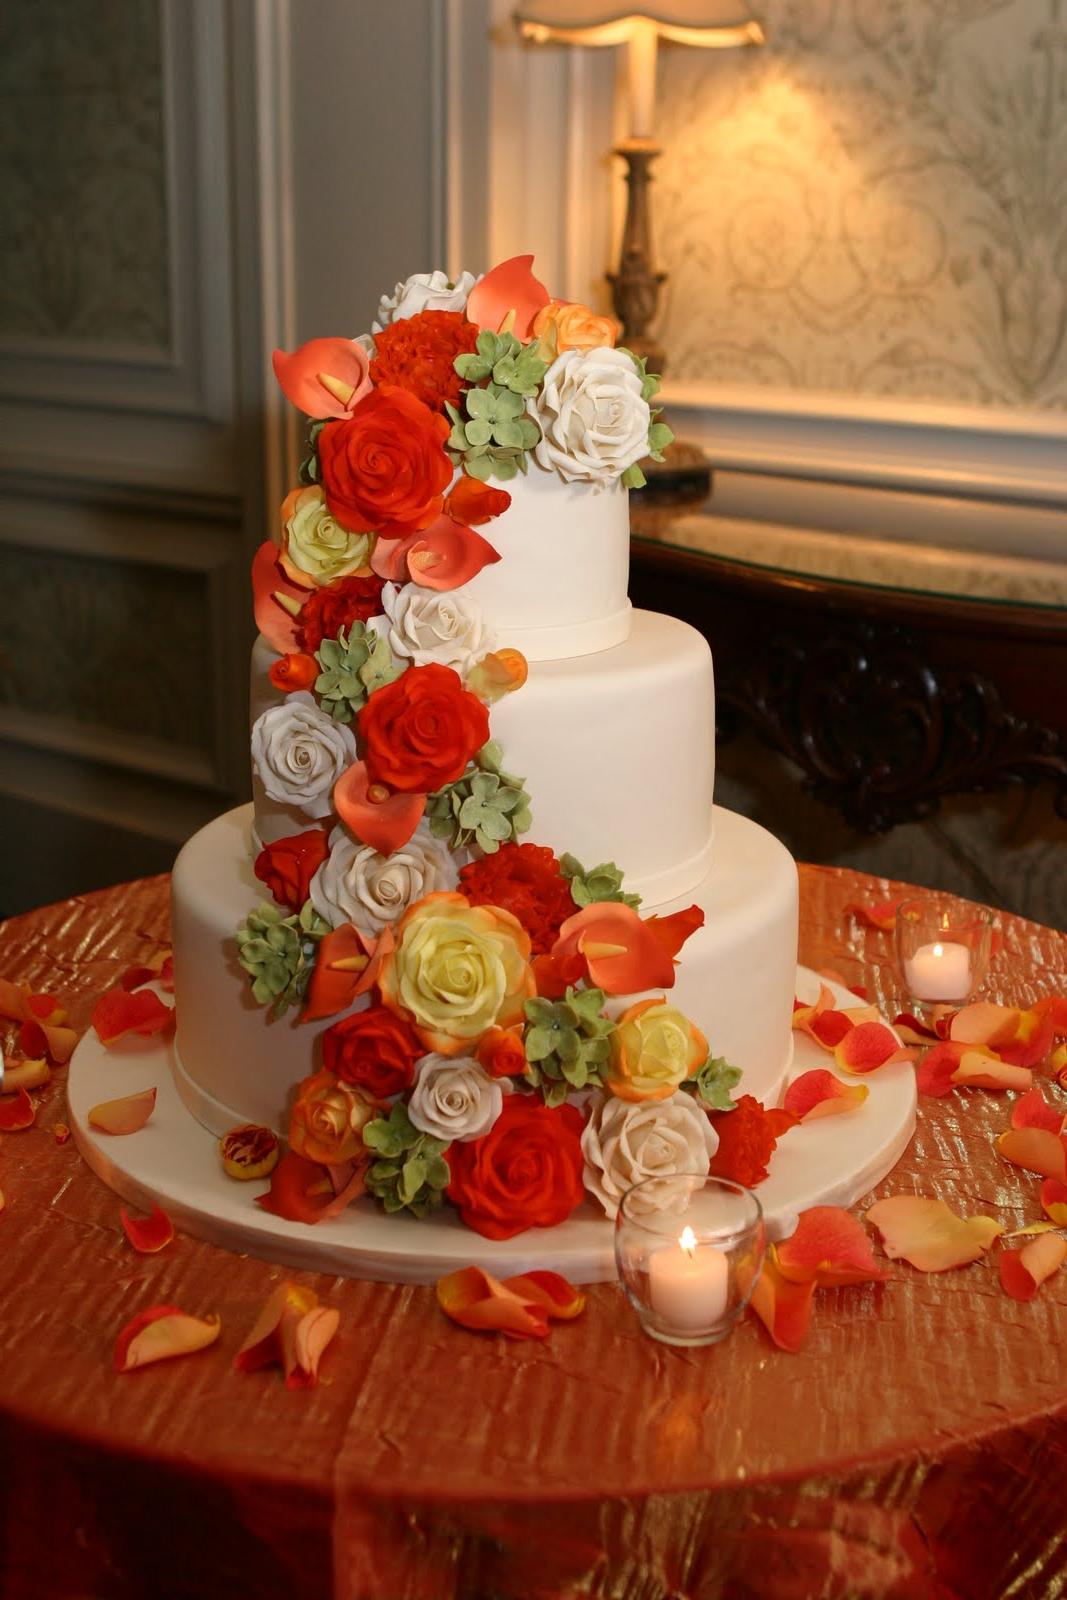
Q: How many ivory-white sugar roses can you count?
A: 7